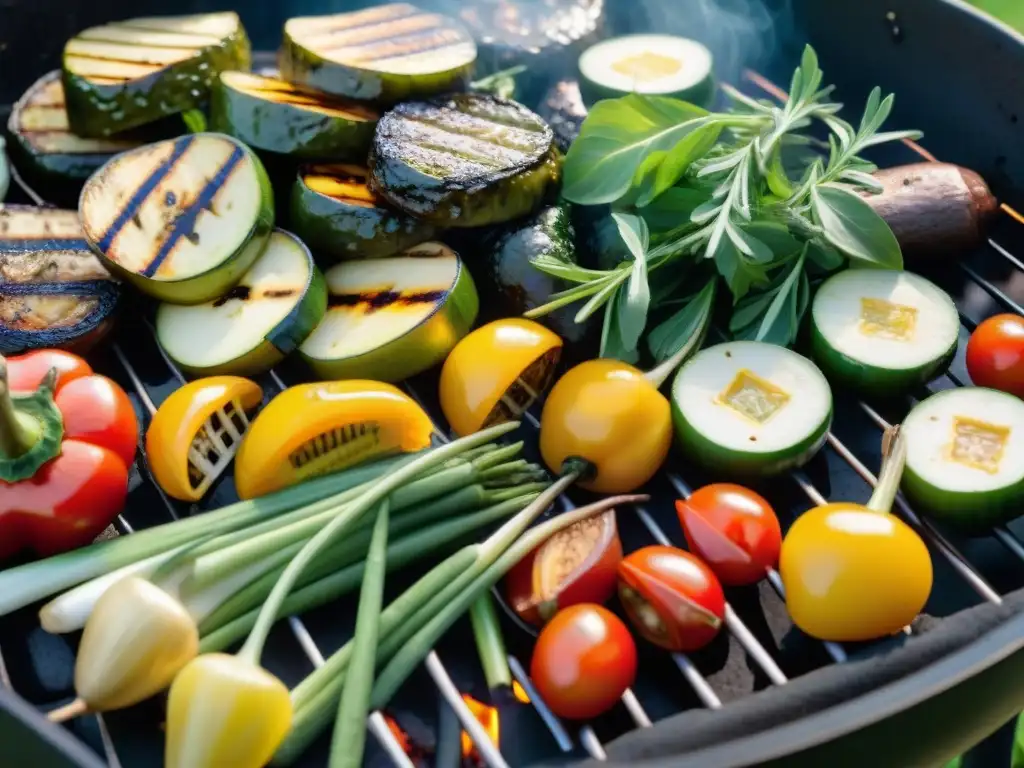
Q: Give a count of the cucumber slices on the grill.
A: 4